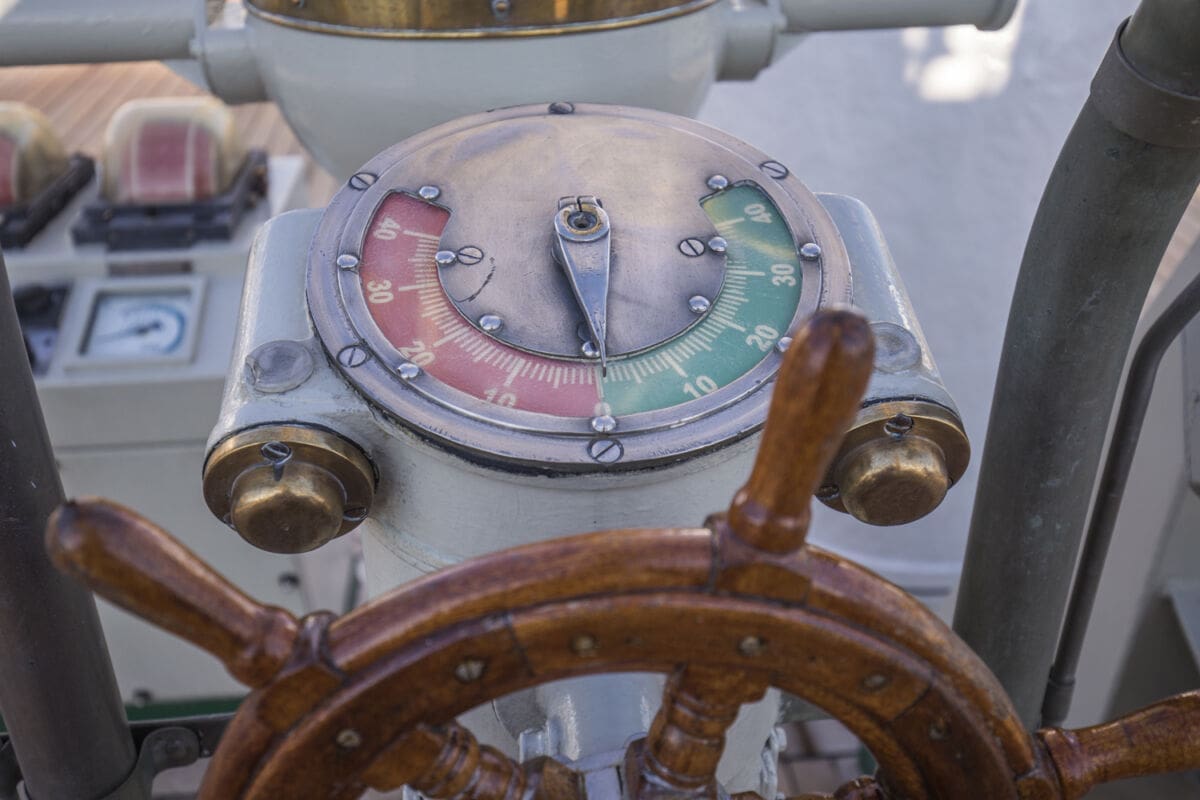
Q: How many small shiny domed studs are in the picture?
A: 12